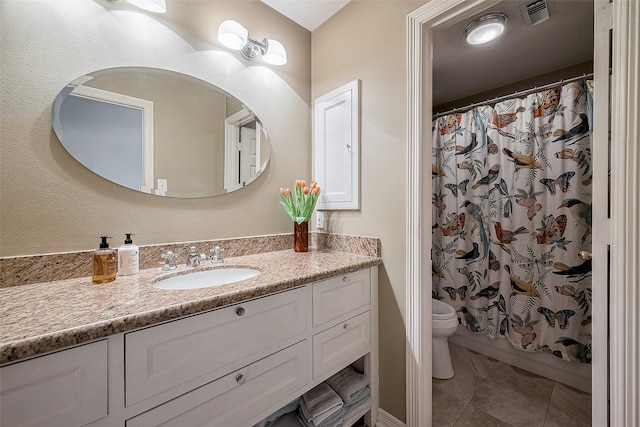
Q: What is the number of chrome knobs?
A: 5